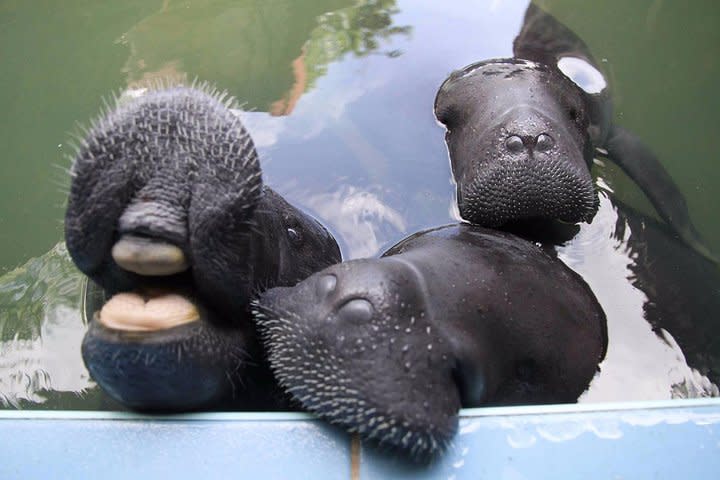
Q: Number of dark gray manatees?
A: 3